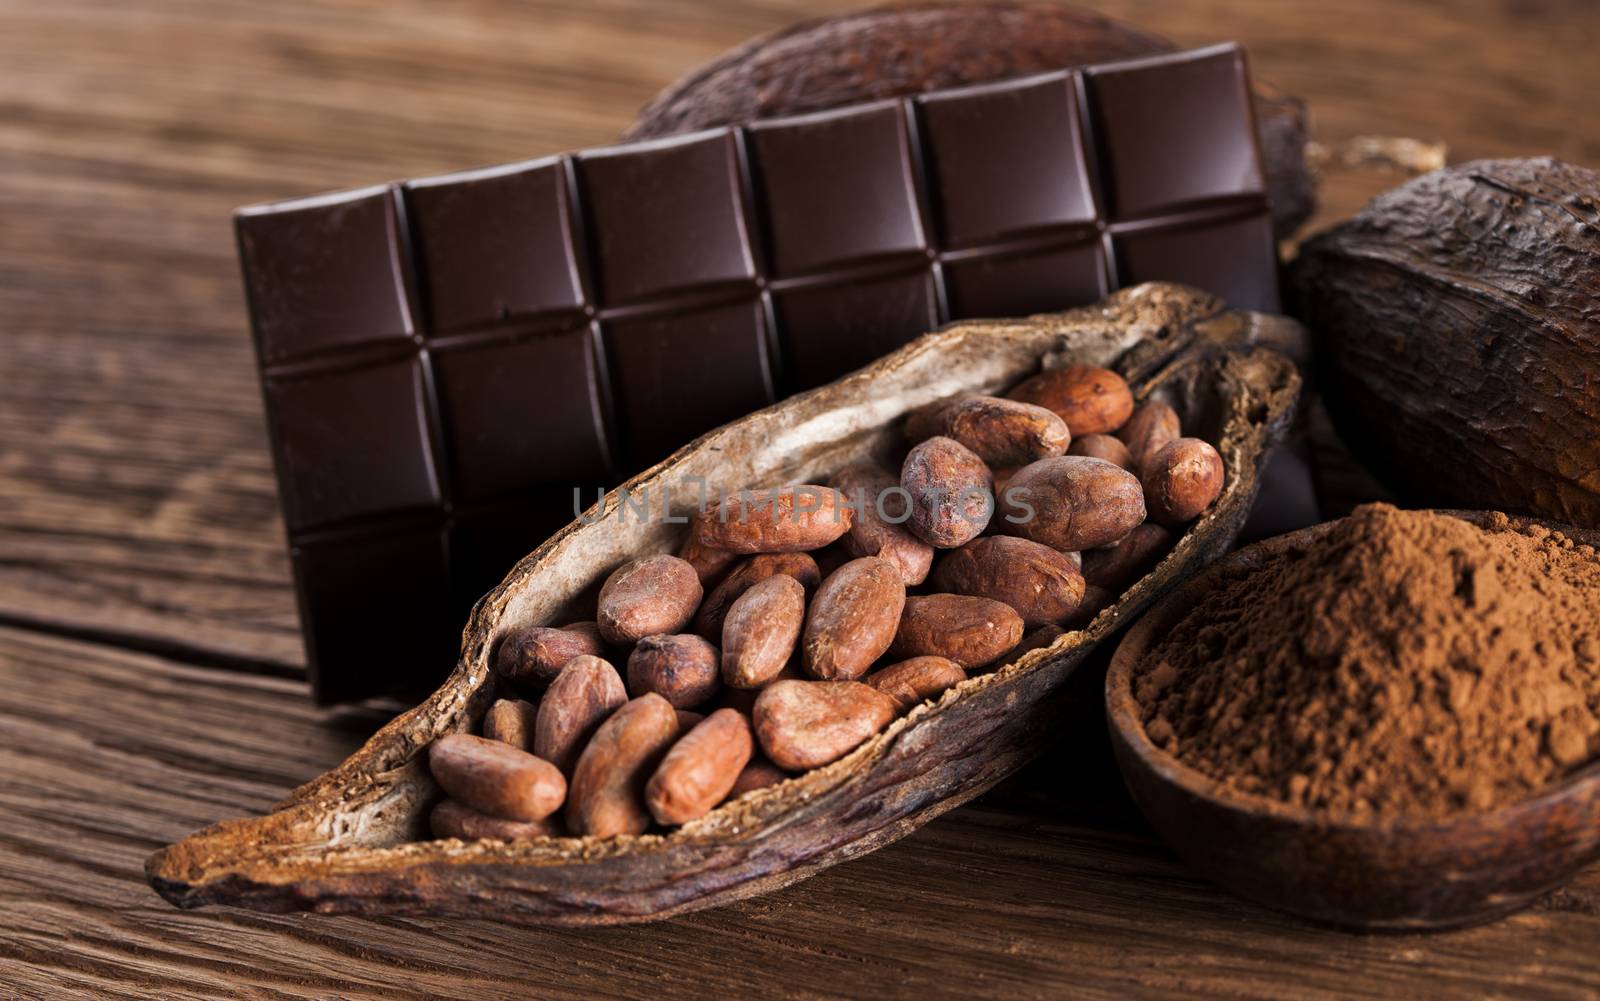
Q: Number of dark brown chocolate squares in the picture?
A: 14